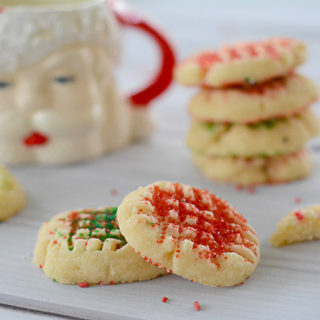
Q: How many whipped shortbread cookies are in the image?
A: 8